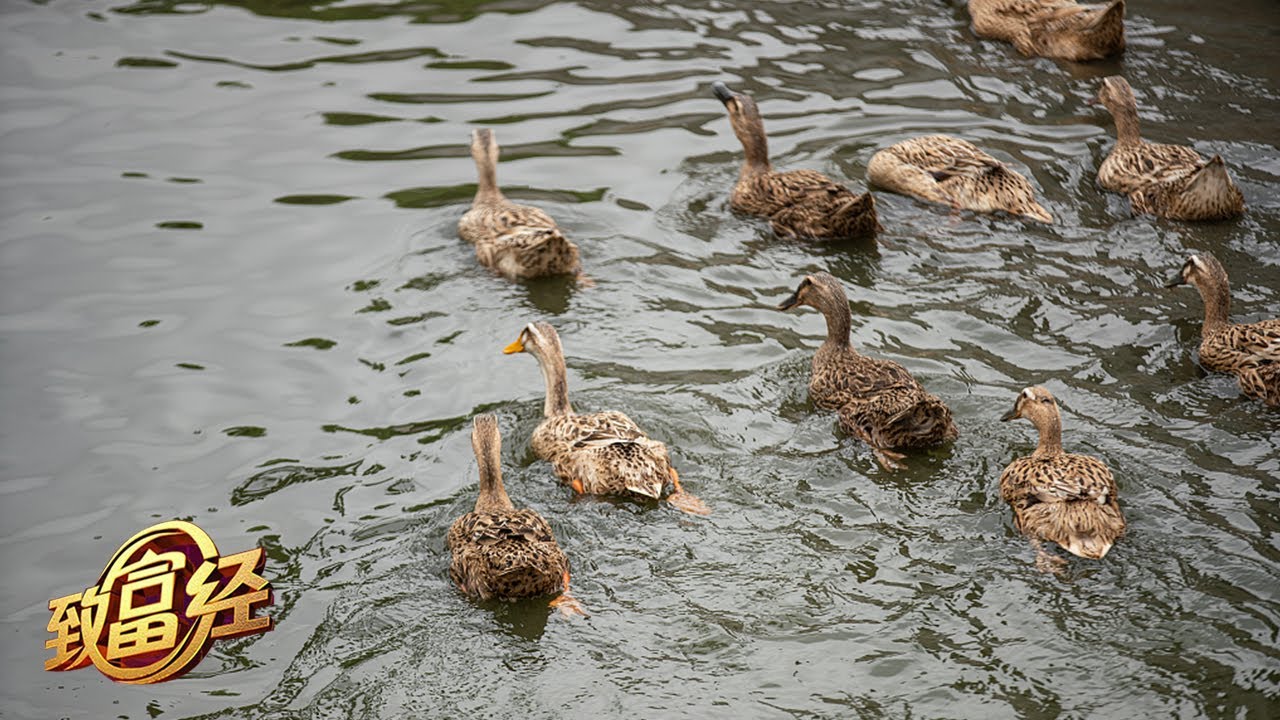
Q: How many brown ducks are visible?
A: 10